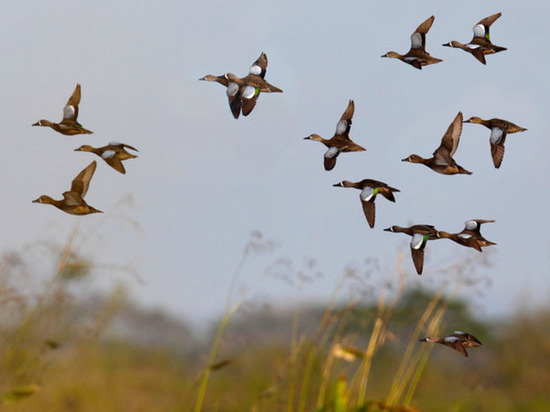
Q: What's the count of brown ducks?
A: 14